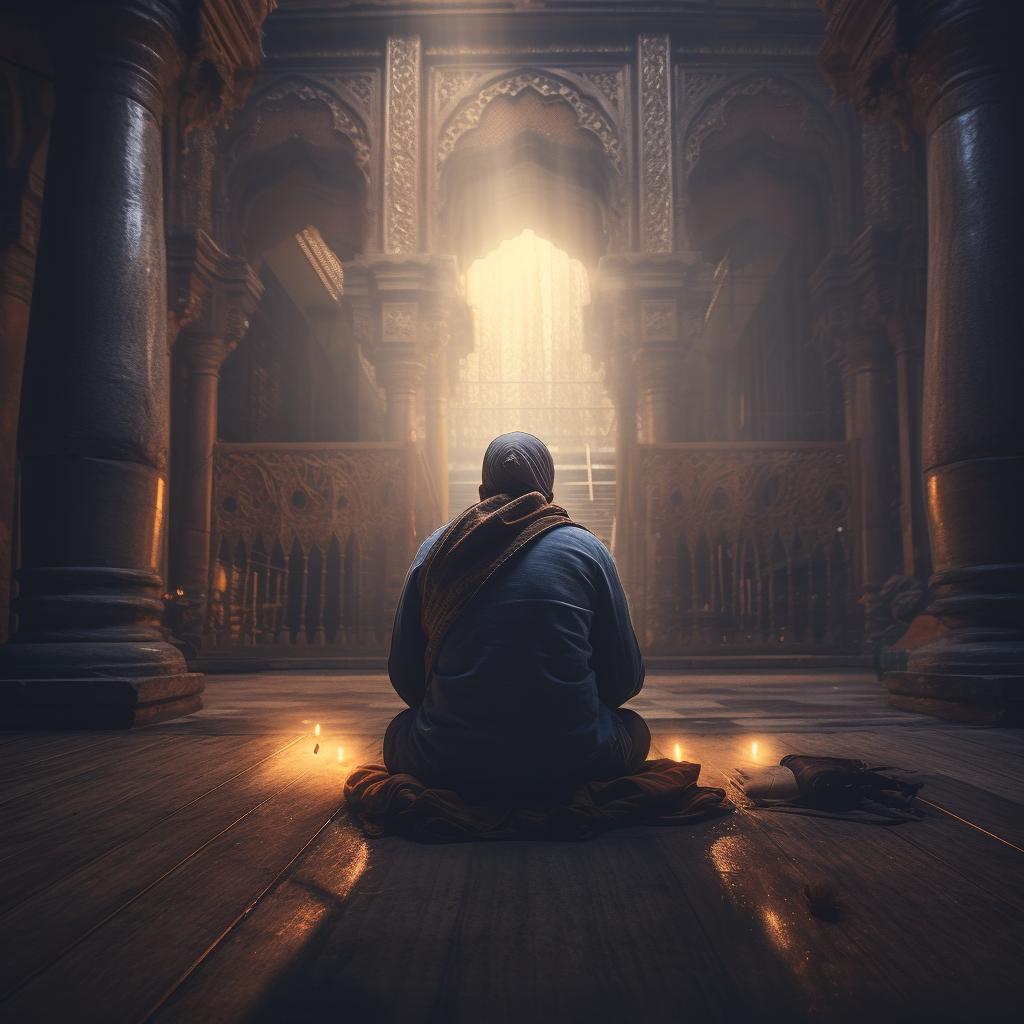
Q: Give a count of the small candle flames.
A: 4